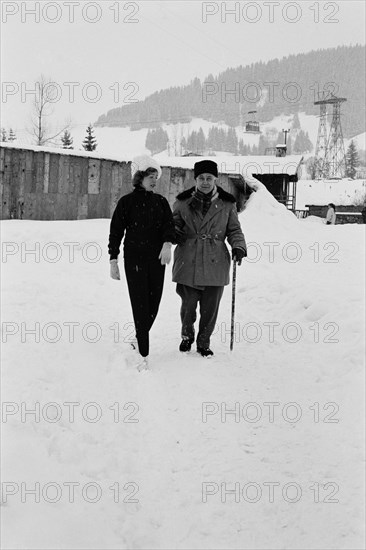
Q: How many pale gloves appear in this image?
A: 2